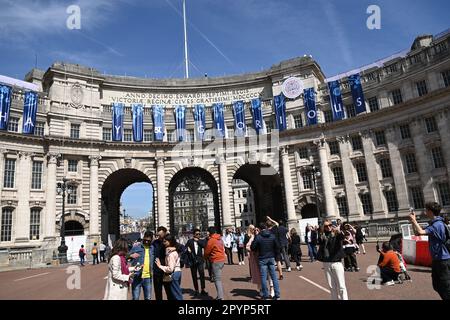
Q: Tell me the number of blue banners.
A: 14